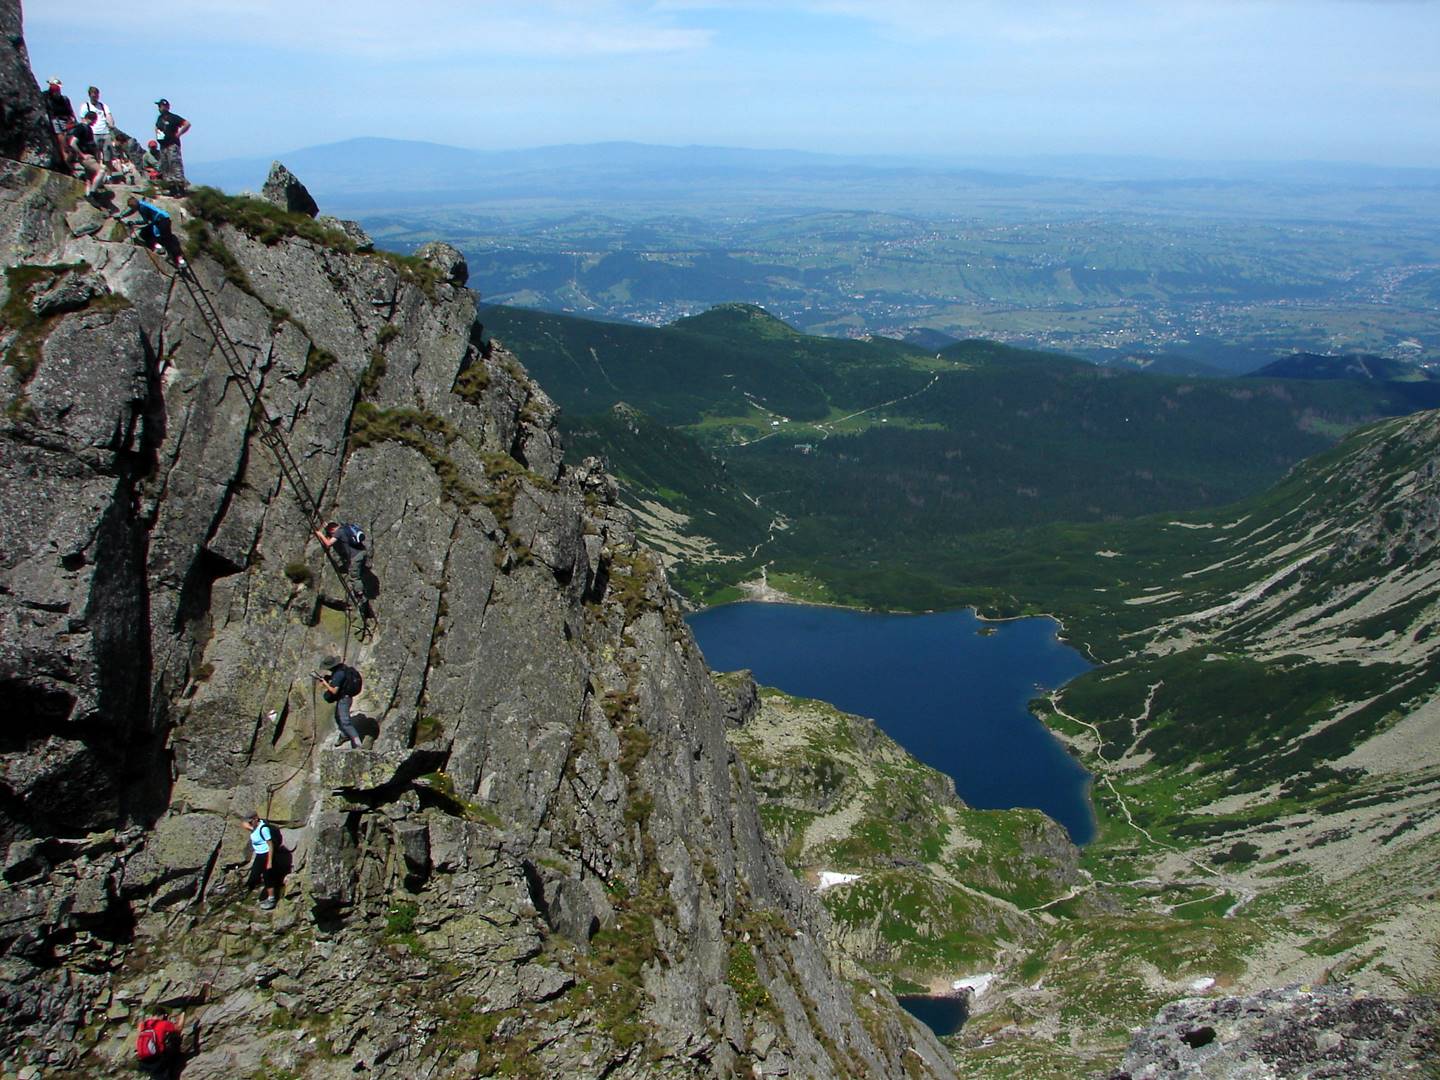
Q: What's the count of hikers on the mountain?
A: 11